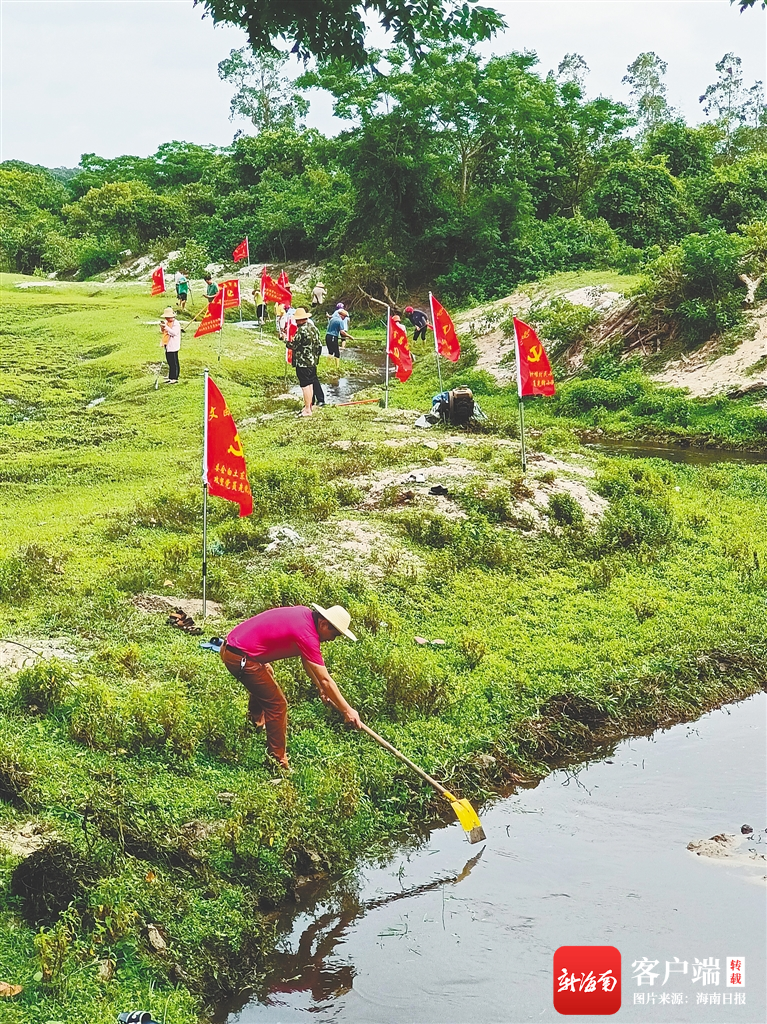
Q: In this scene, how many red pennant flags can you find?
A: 11